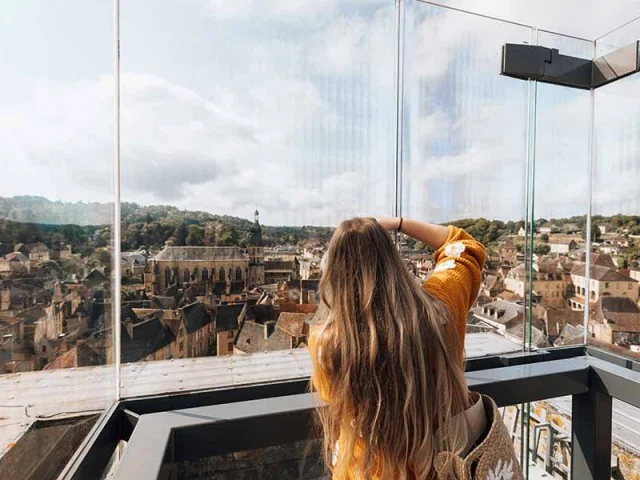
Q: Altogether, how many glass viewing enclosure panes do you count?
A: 5